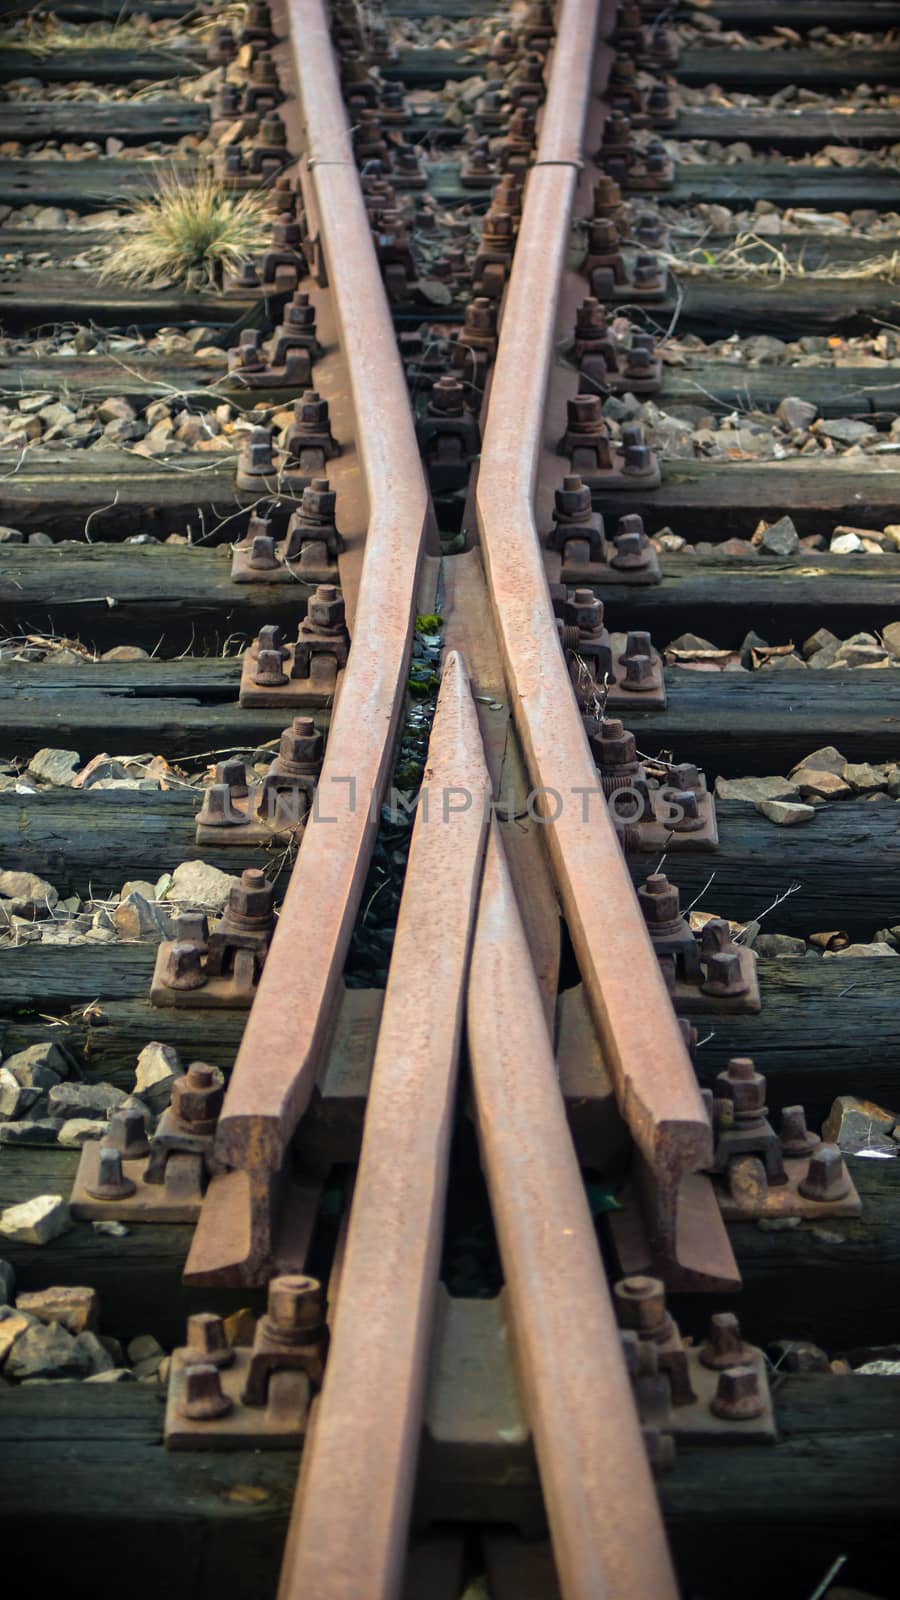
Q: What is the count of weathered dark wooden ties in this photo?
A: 14